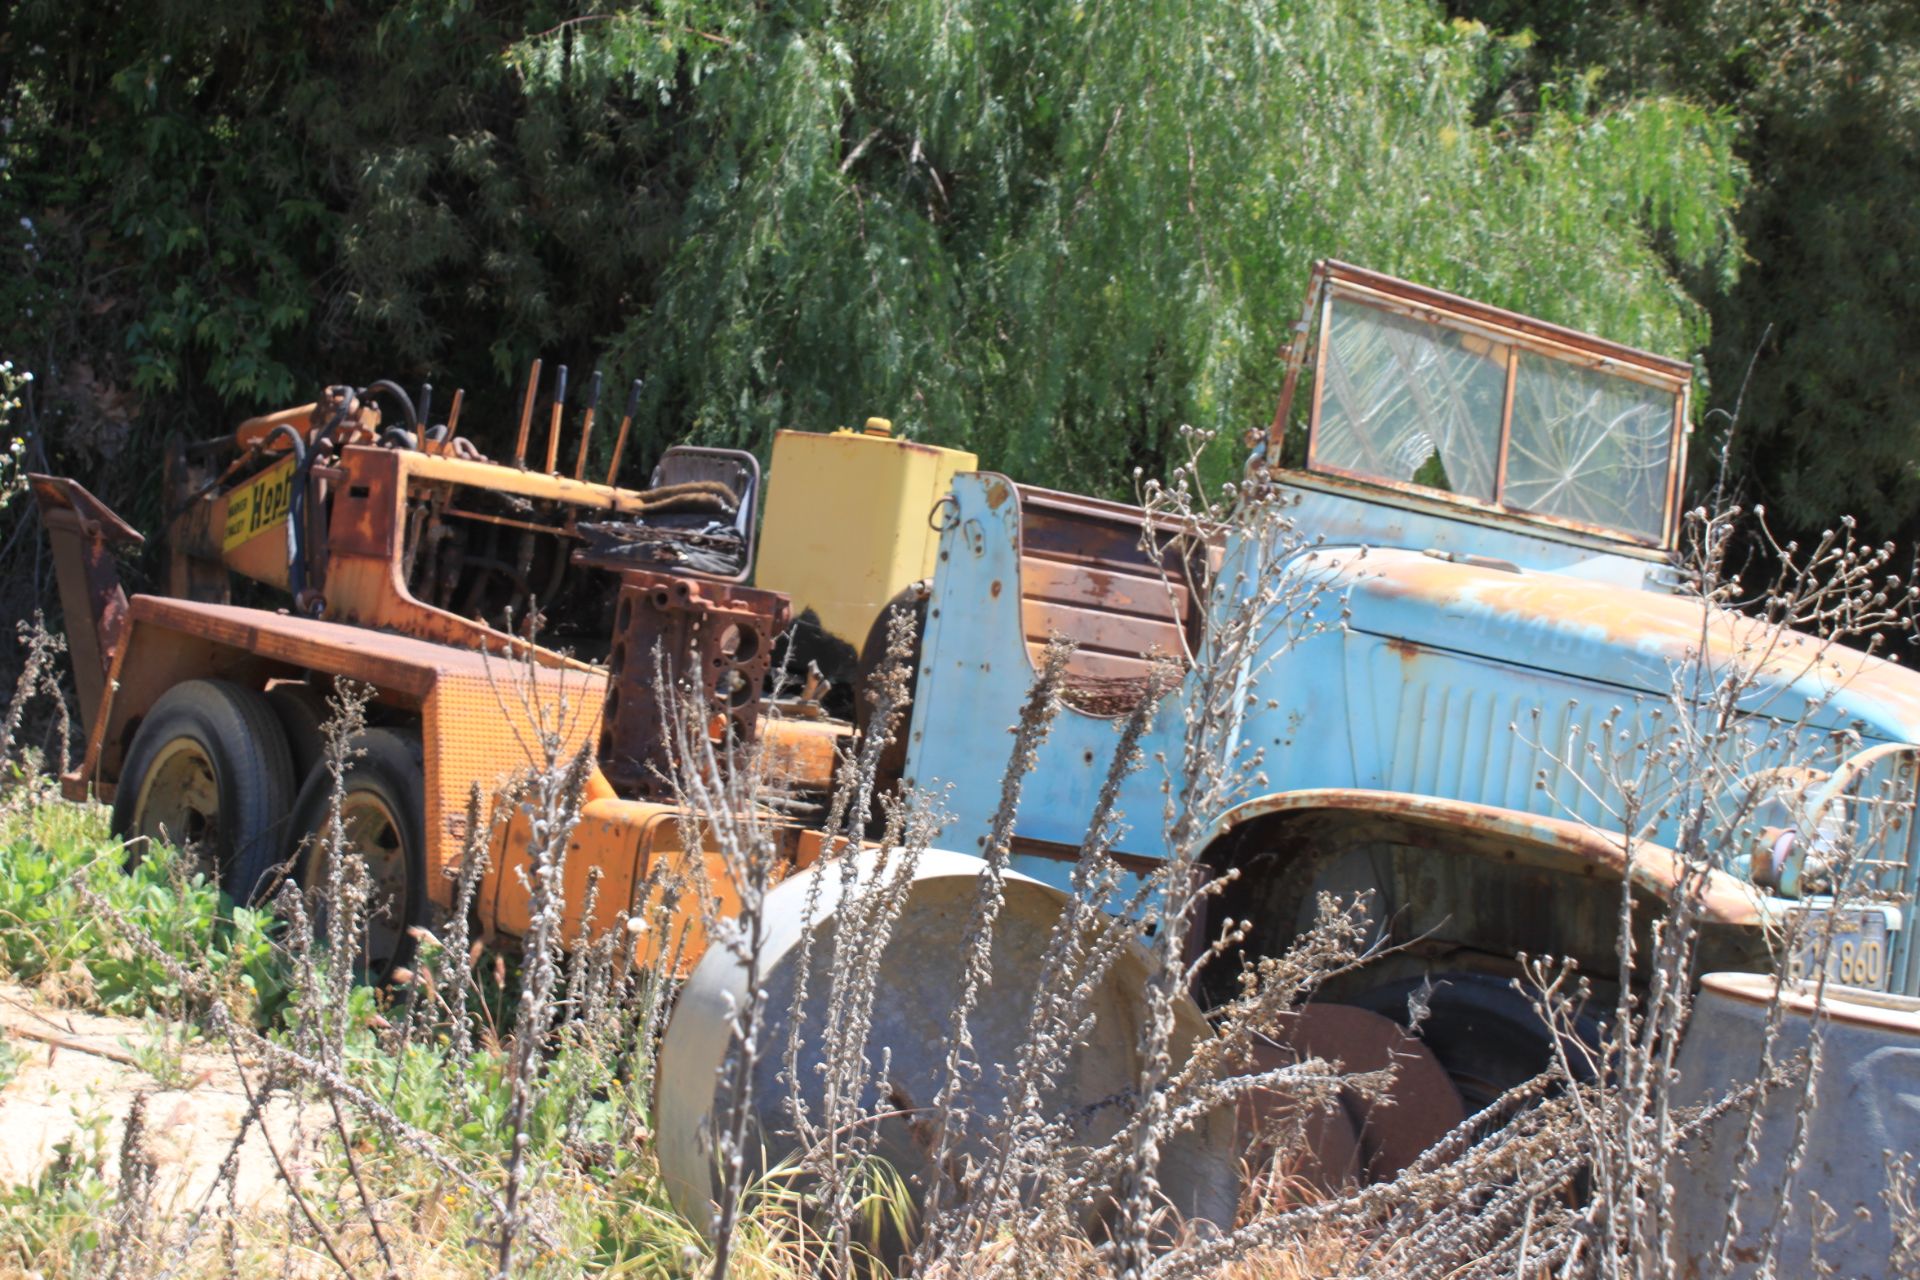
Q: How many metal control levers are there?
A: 6